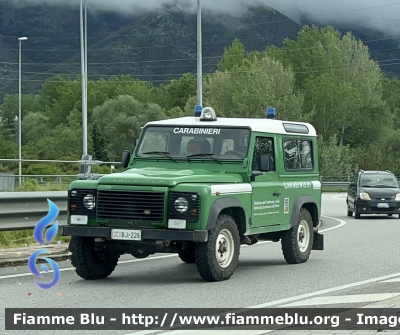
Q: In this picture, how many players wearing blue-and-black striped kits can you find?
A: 0